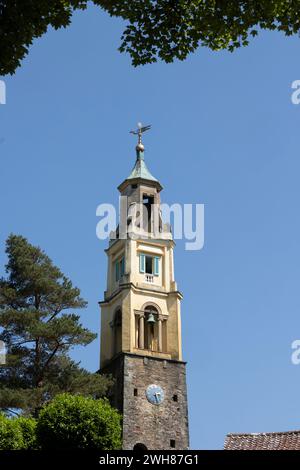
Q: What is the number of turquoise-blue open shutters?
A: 4